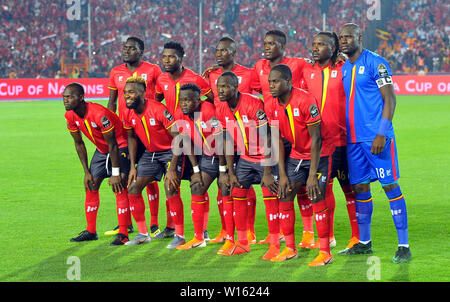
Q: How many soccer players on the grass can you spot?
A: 11